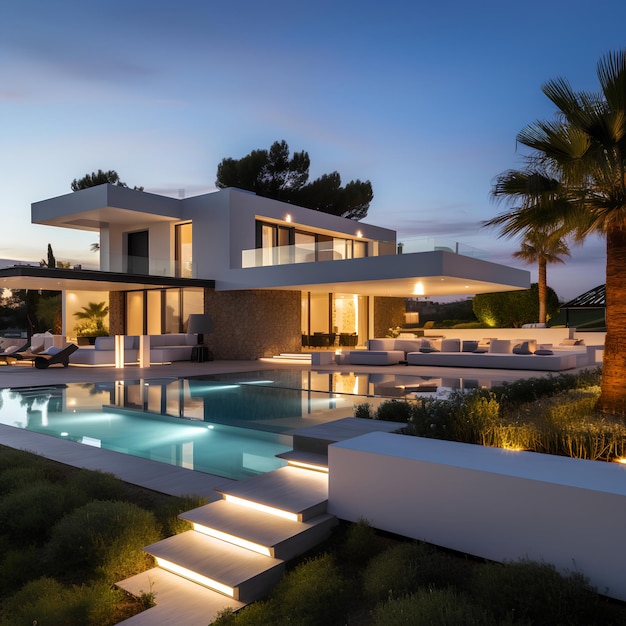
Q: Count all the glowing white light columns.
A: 2